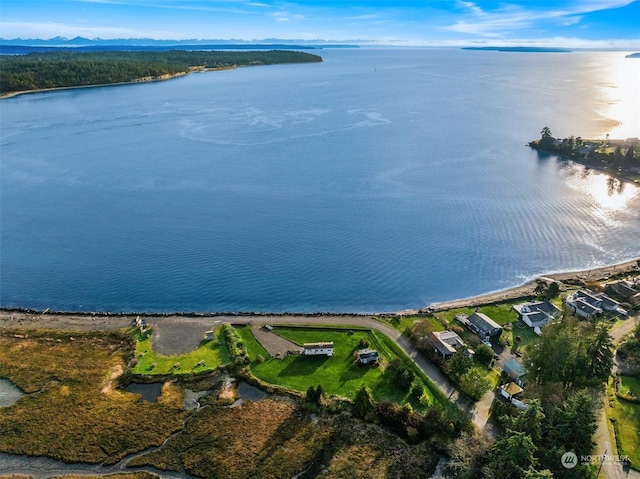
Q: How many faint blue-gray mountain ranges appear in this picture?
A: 1